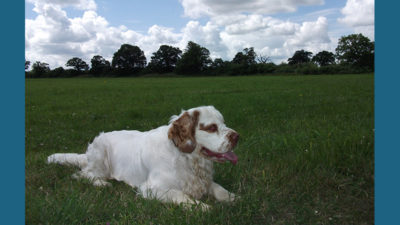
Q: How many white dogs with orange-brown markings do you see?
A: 1